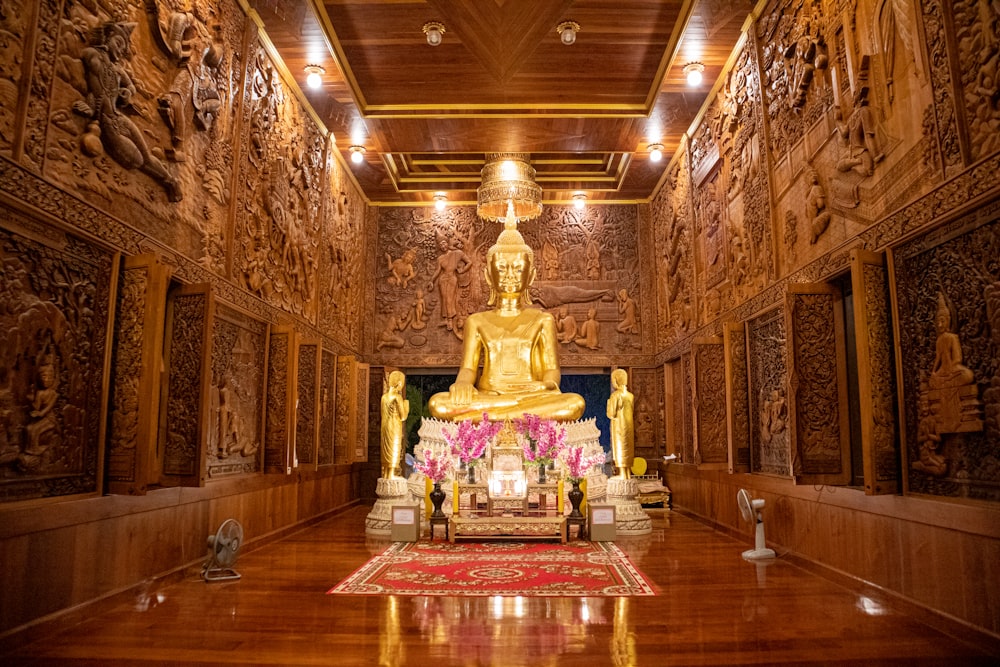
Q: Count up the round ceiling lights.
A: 8